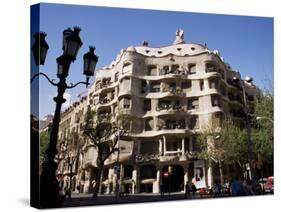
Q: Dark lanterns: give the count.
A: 4